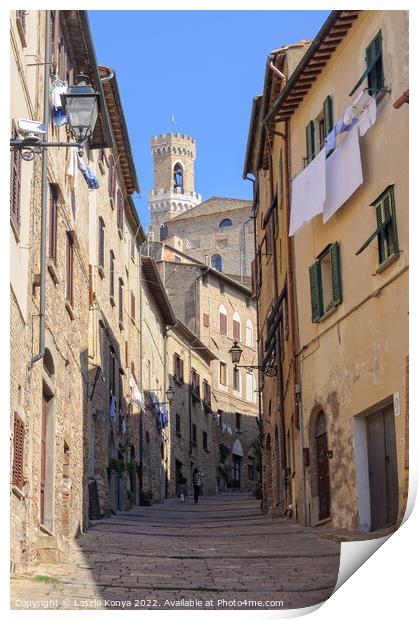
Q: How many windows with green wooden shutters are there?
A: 4